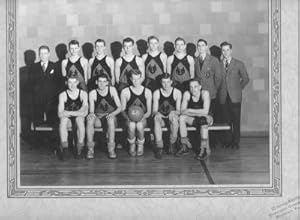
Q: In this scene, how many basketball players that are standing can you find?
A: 5